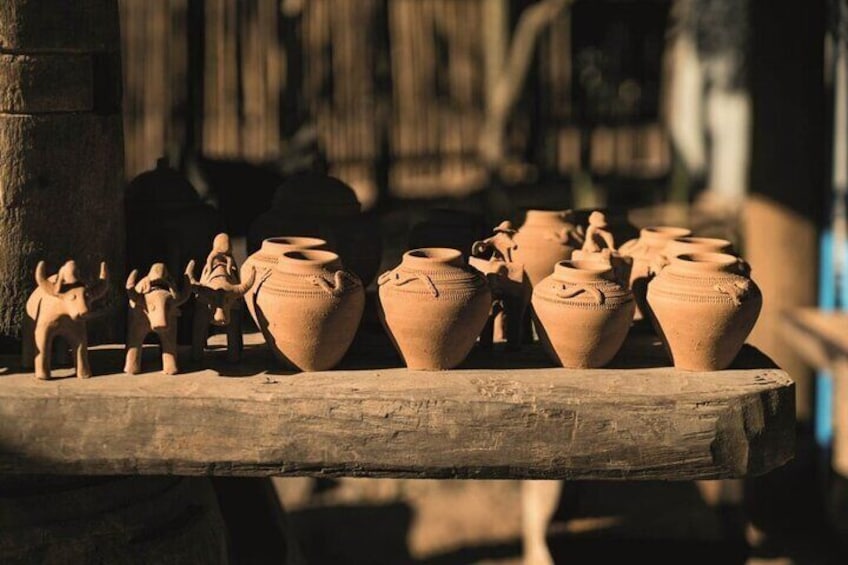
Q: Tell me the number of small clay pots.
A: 8